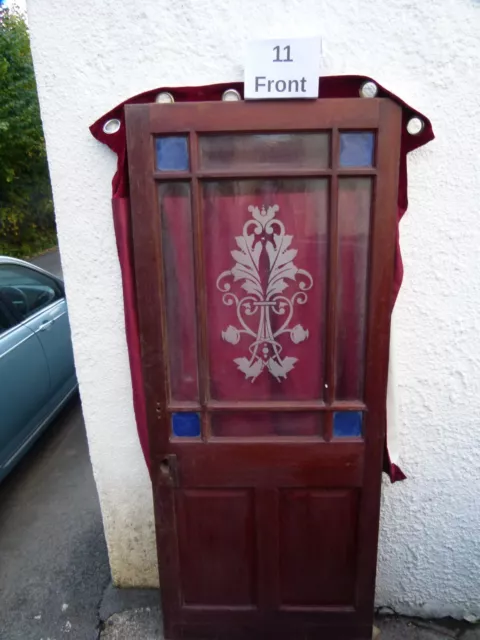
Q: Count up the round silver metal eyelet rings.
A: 5